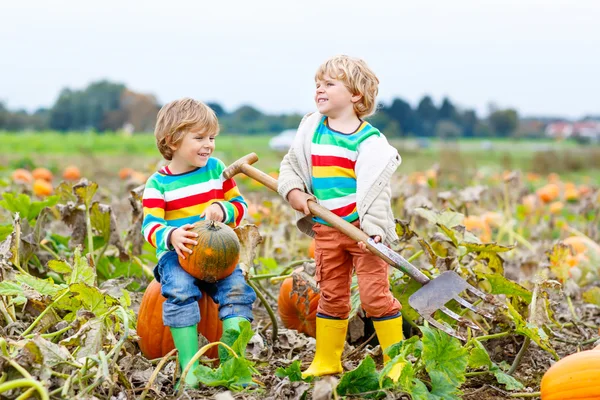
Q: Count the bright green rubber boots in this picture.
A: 2